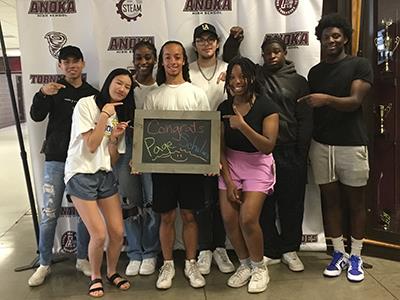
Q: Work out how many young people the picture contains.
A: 8